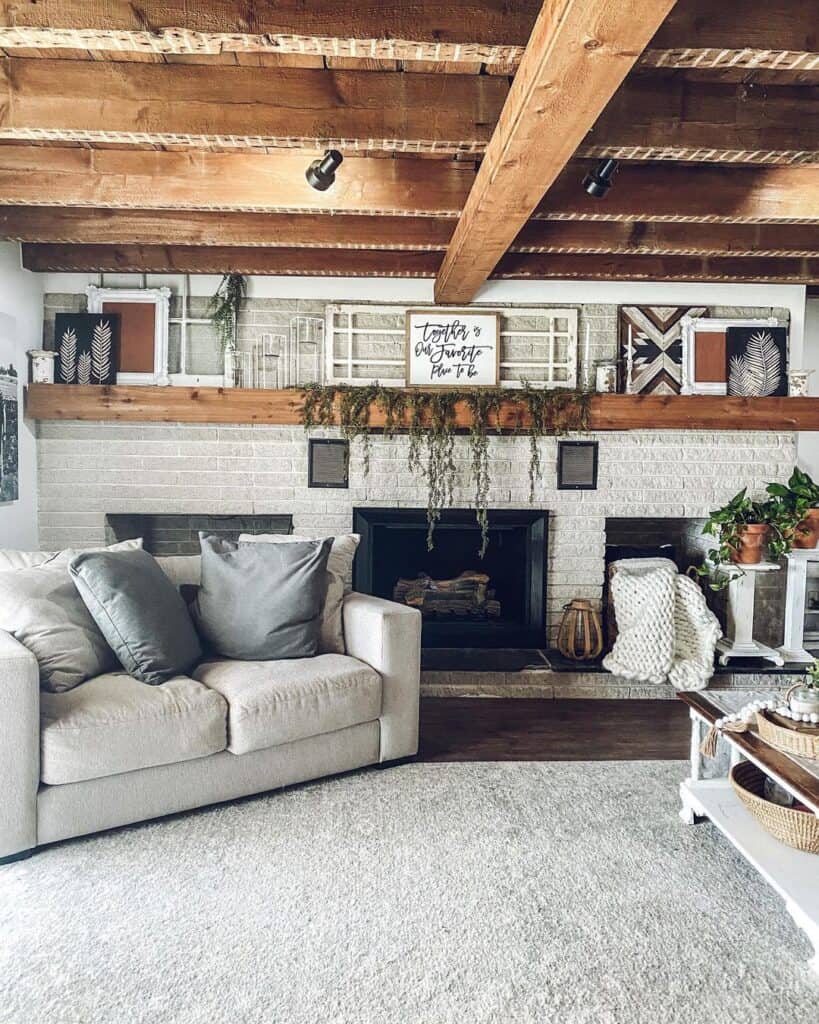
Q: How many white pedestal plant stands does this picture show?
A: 2